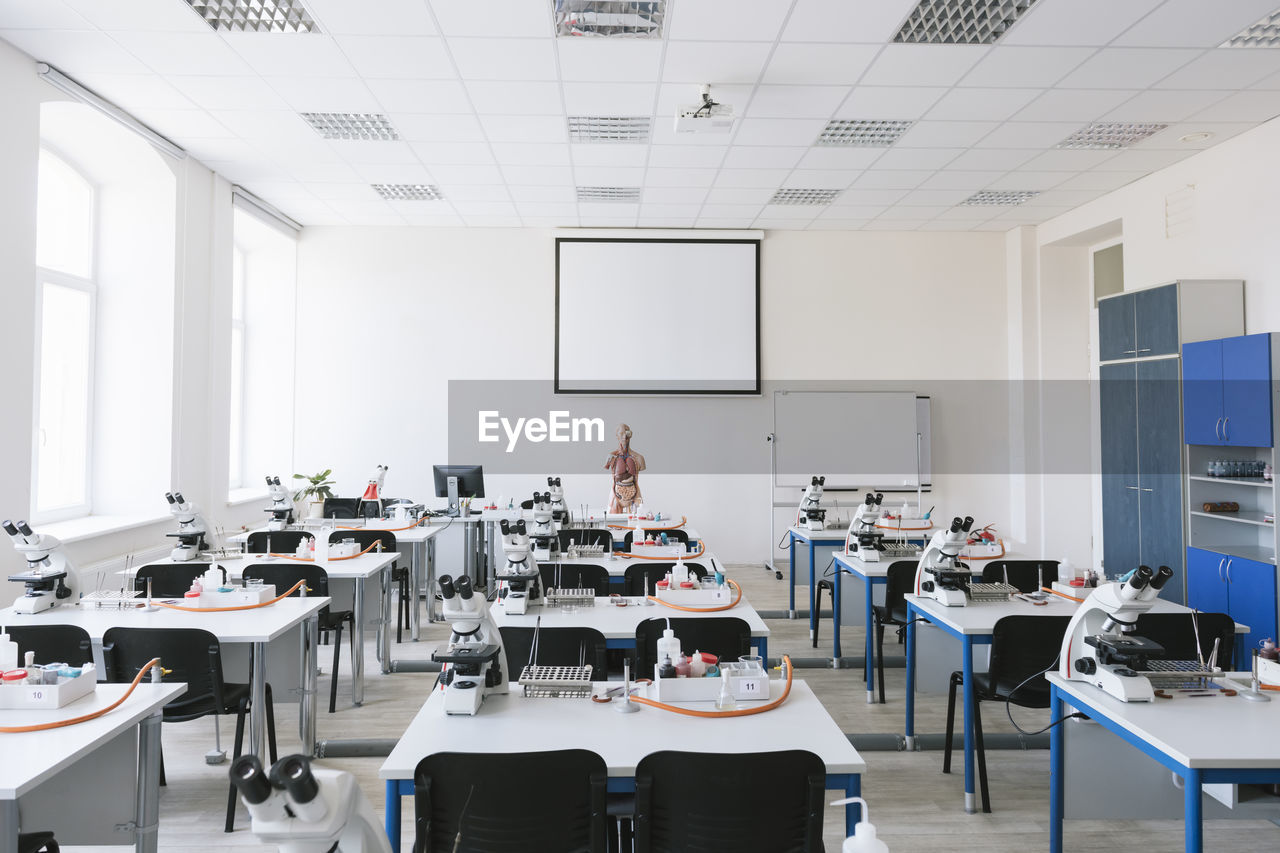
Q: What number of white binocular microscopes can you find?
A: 13